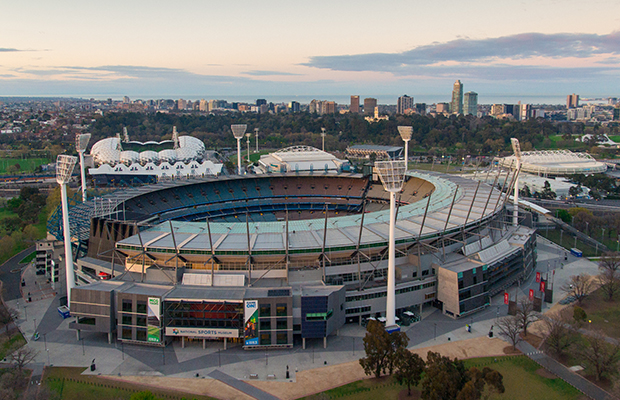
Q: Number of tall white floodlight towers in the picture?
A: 6